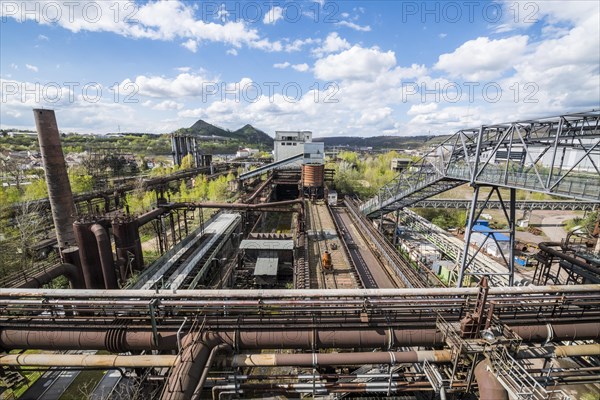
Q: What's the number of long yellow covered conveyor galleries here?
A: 0